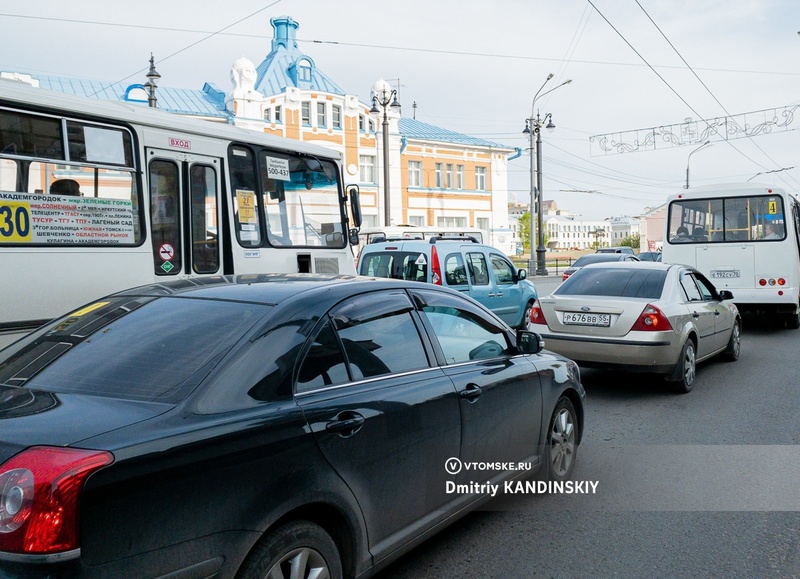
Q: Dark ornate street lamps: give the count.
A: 3